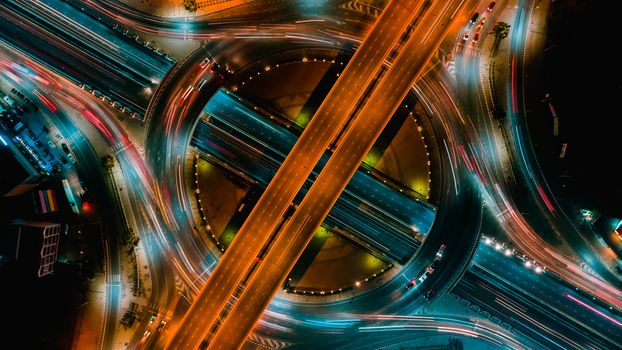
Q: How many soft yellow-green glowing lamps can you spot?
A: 7